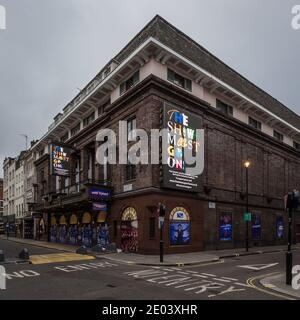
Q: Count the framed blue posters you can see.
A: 4